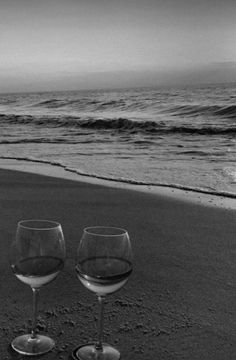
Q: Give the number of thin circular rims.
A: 2